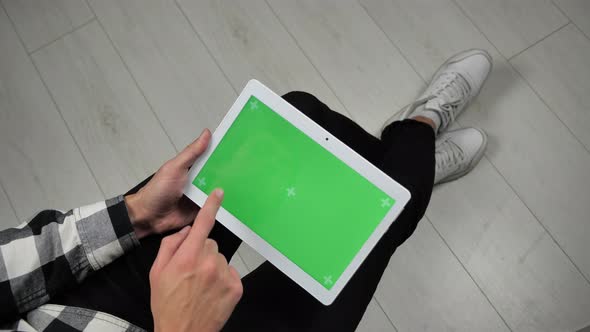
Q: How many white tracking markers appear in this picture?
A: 5